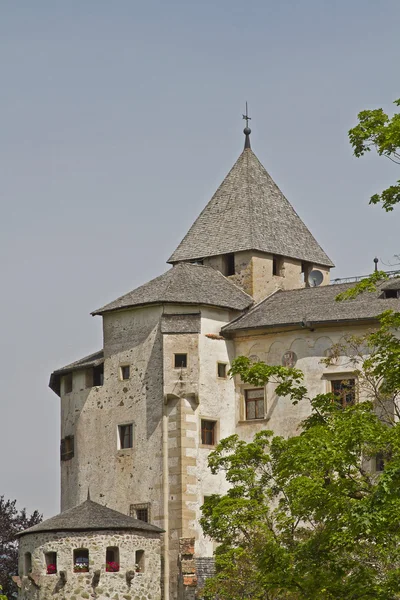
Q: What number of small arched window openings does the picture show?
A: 5